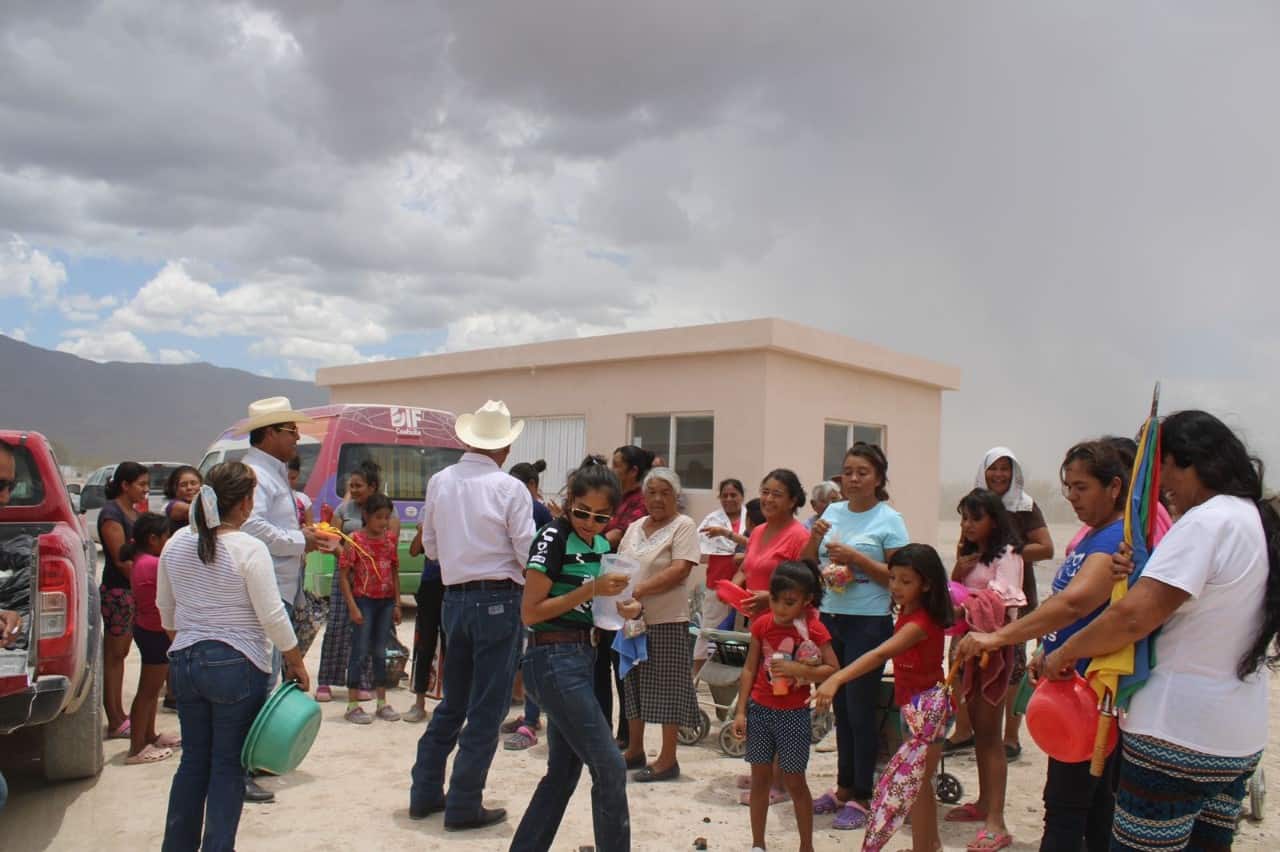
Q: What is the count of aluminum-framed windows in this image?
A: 2